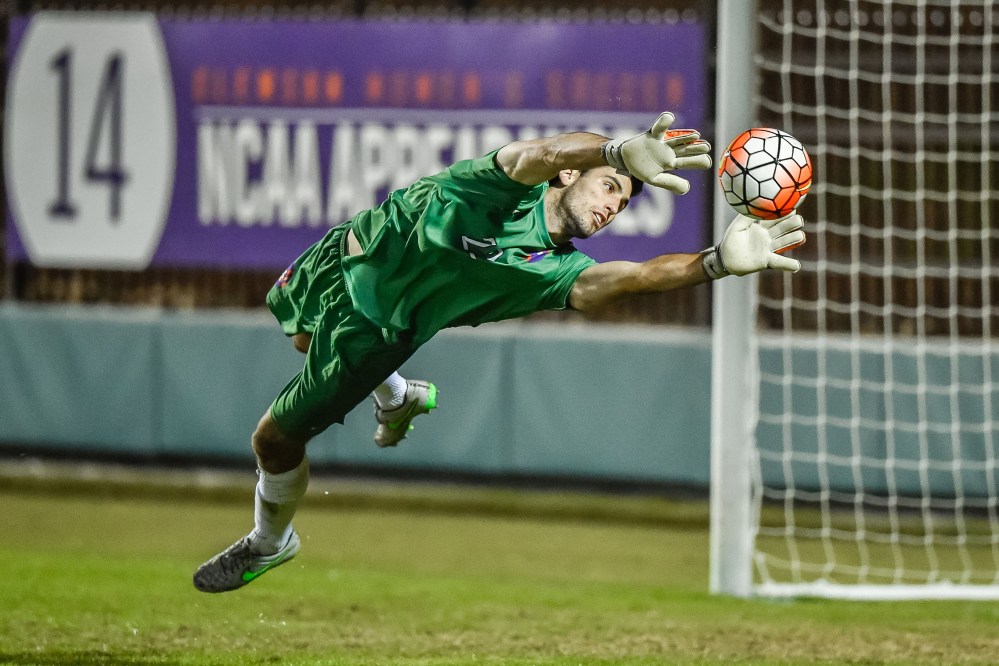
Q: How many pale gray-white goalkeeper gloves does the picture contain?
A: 2